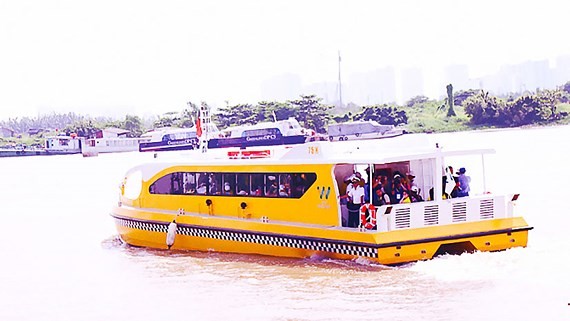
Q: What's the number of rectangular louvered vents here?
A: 4